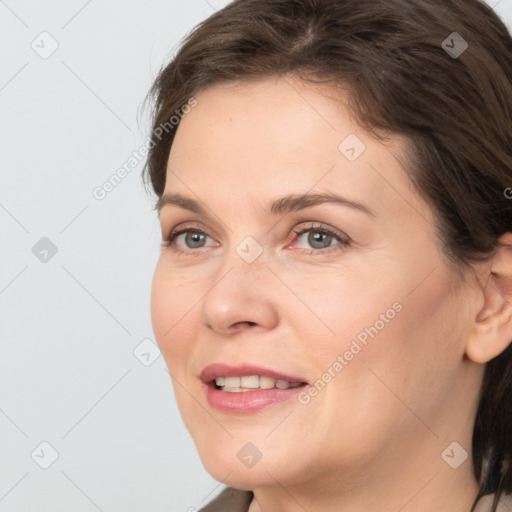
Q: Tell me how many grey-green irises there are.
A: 2